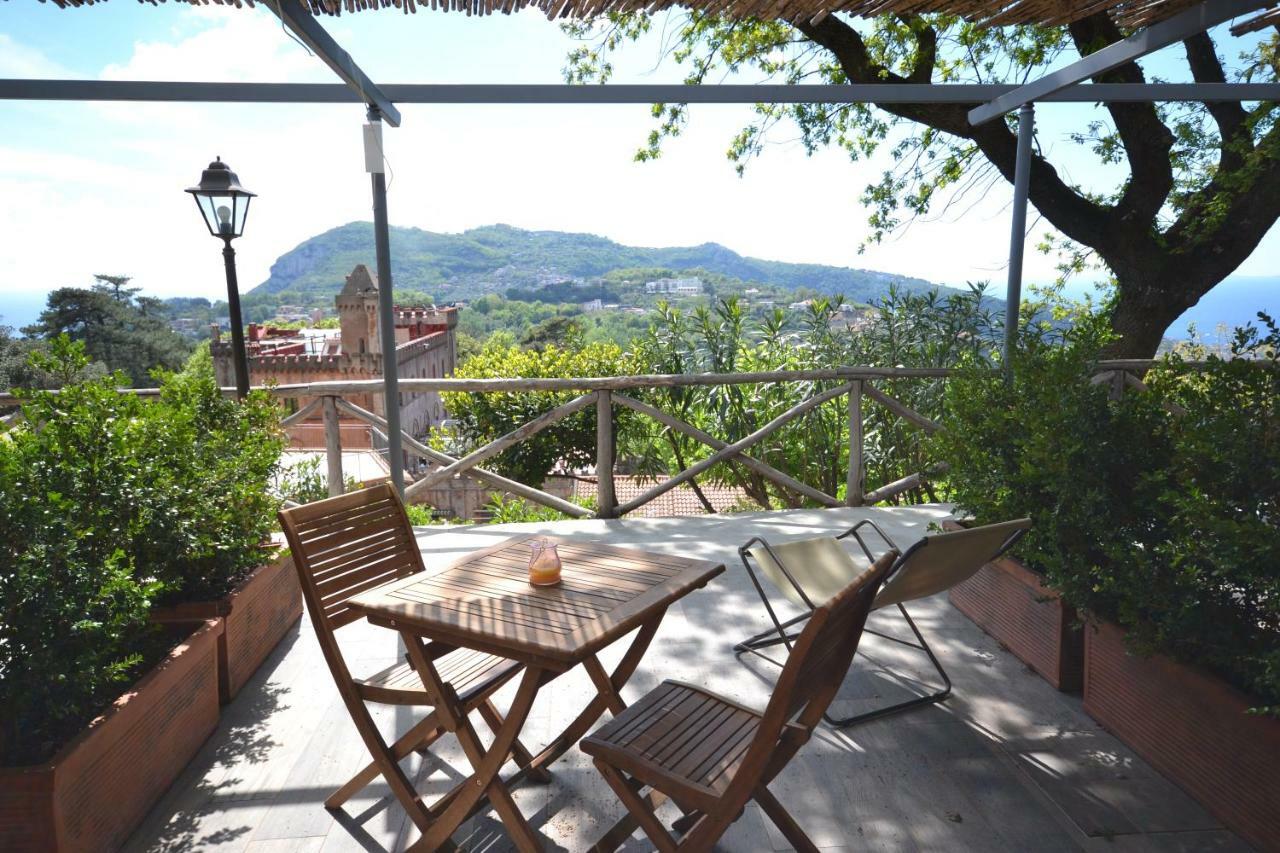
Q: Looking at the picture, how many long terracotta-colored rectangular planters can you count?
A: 4